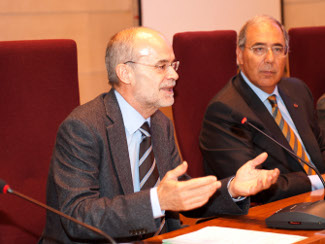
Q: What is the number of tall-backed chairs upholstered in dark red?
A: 3